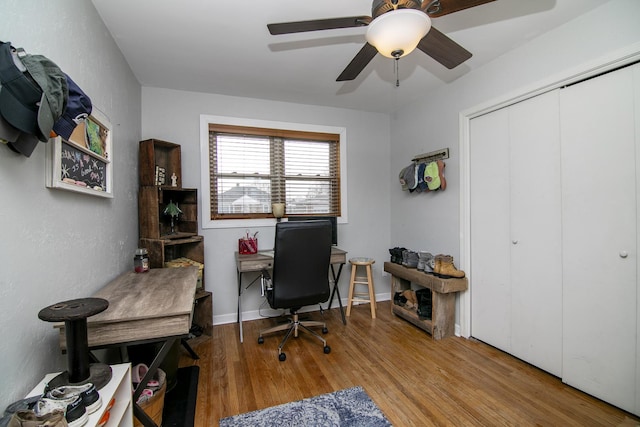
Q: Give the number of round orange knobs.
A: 0